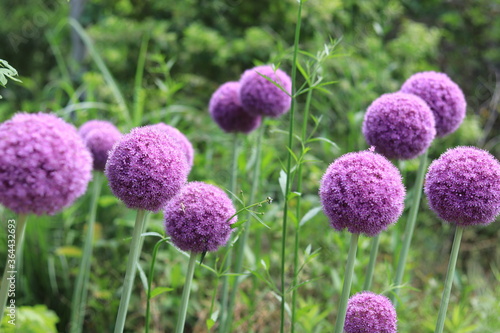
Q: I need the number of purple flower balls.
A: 12